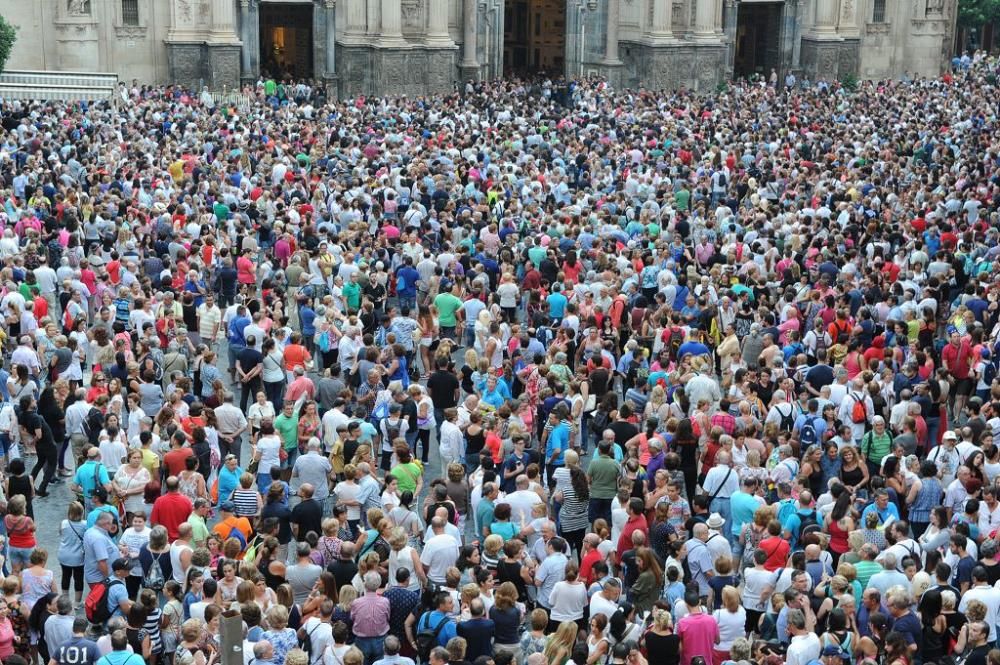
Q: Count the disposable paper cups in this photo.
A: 0